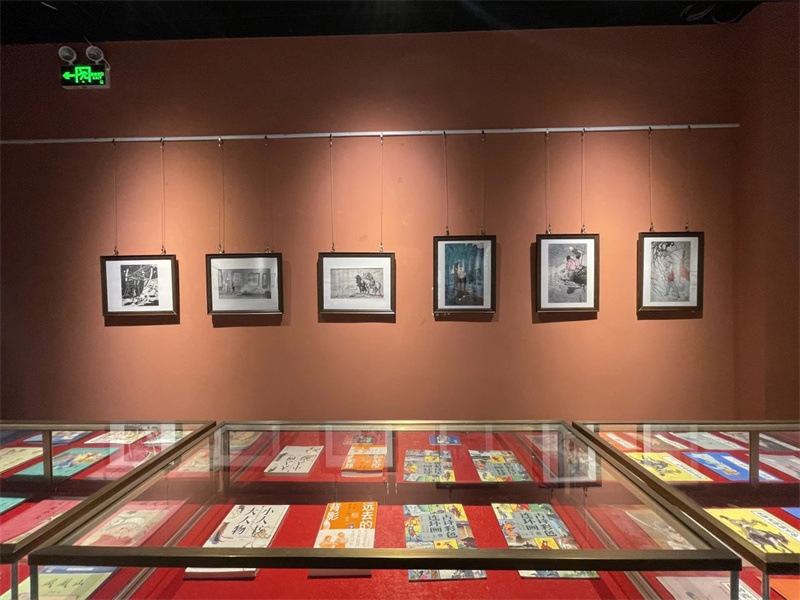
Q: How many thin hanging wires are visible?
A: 12